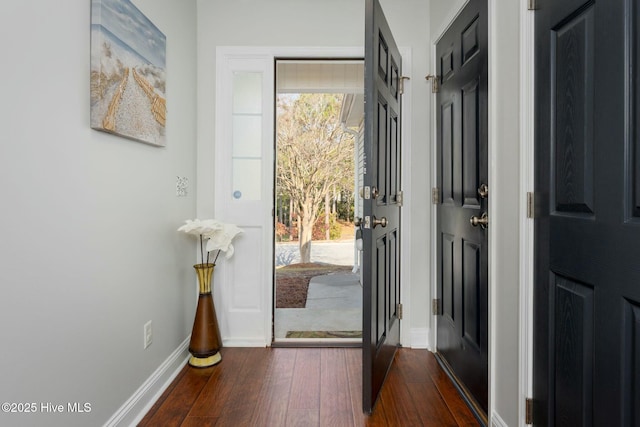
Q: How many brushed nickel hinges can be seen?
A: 9